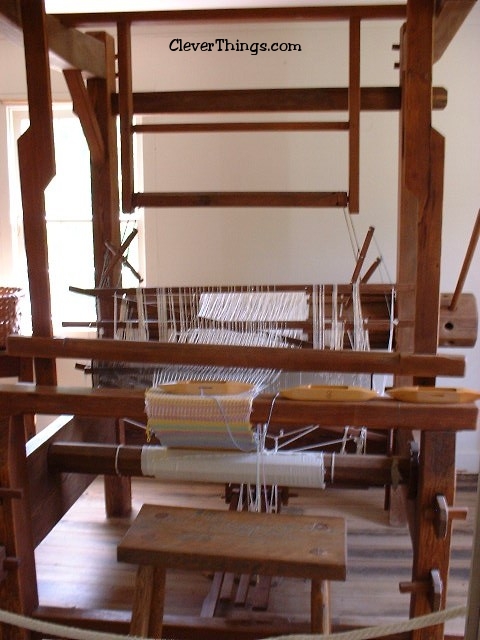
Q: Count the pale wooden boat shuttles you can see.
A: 3